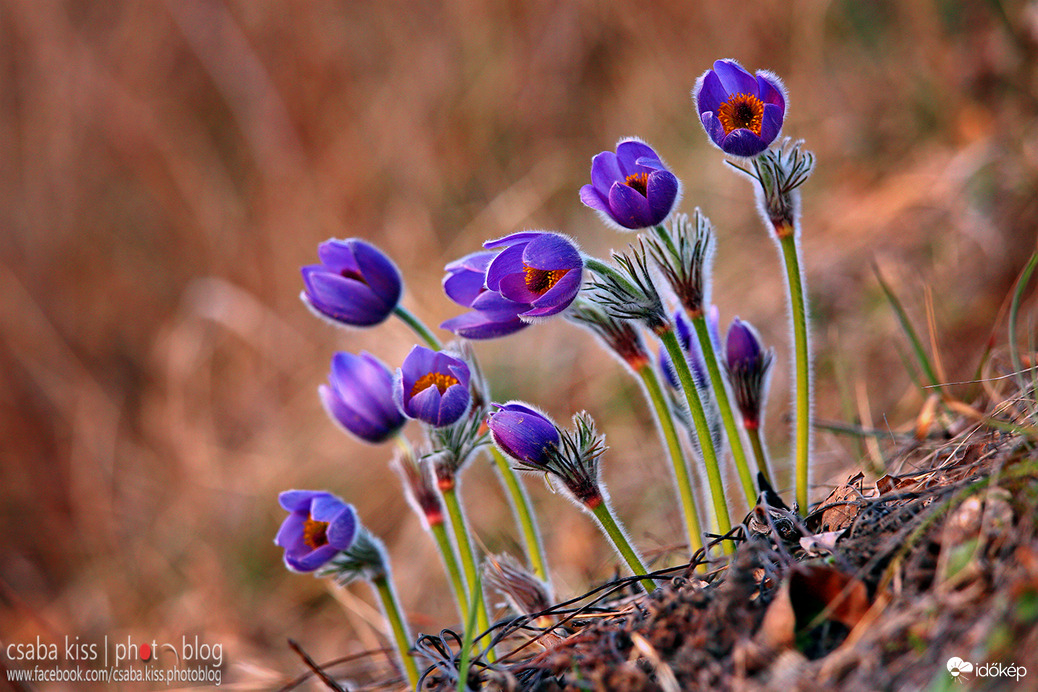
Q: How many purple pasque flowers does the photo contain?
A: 11